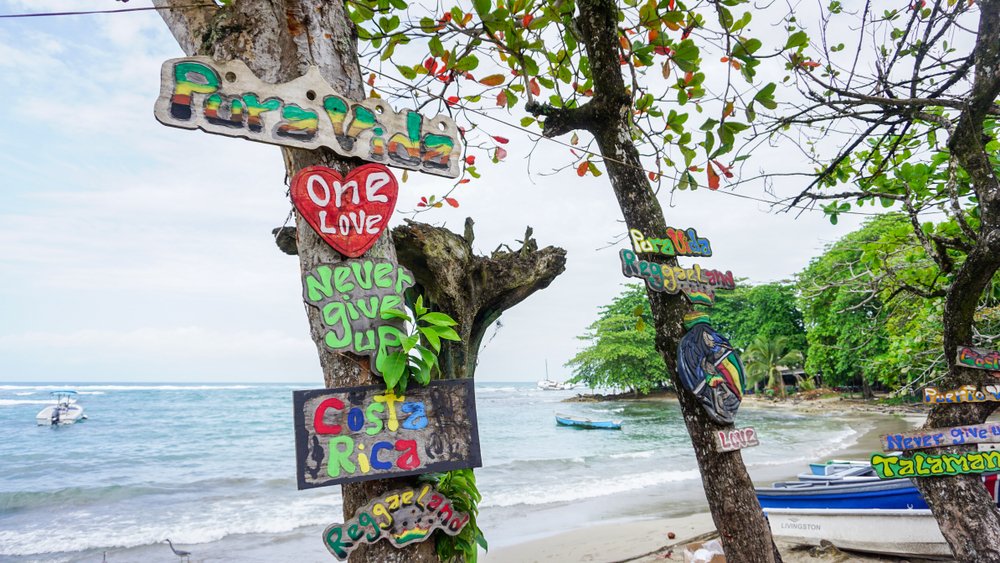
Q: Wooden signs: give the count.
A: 13